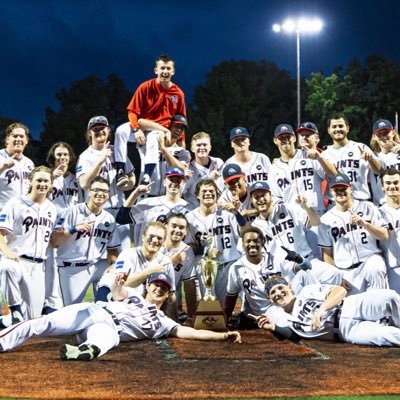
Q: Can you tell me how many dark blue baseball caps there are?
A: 11